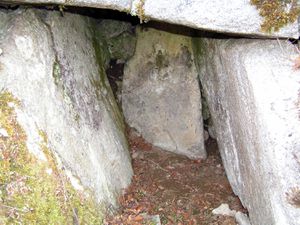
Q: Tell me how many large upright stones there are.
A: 3